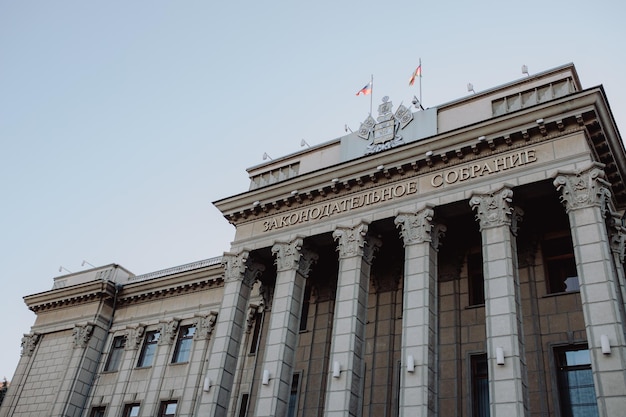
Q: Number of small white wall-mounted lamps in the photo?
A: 6